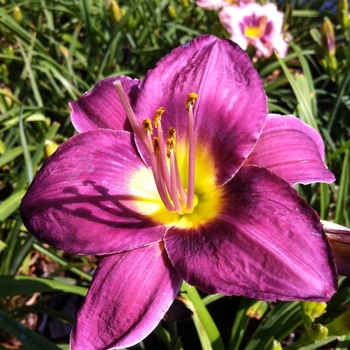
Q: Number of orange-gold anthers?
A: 6